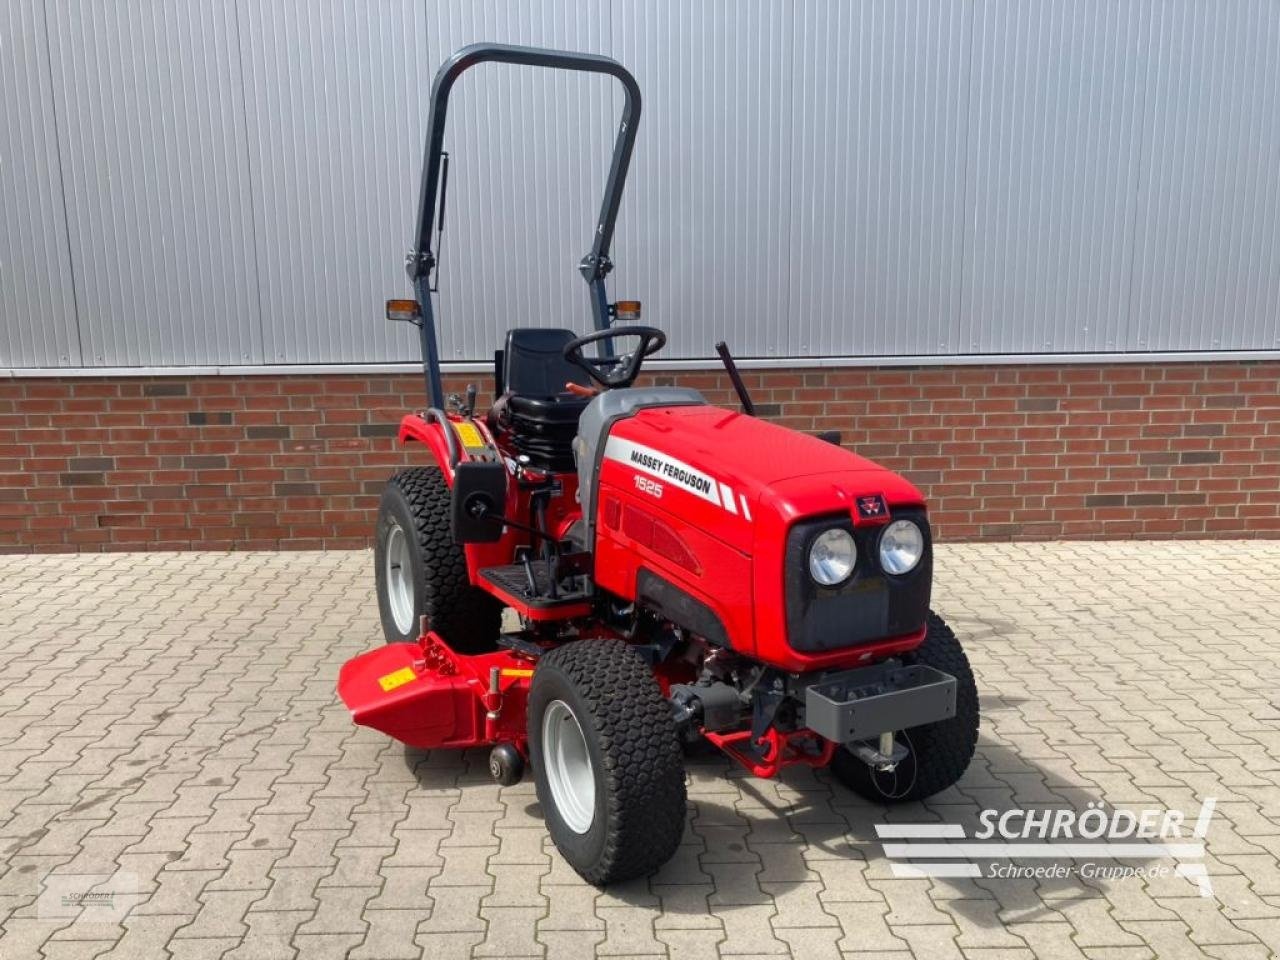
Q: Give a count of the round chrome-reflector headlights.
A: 2